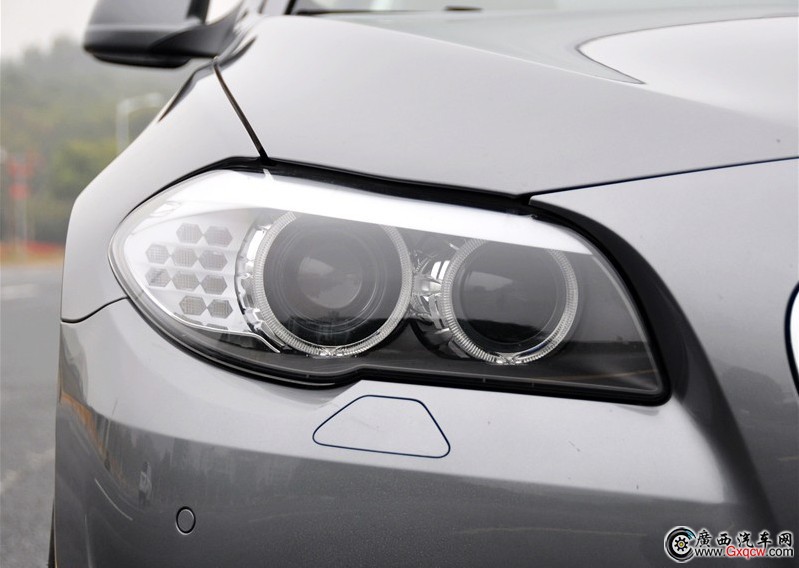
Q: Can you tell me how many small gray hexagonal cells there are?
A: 10